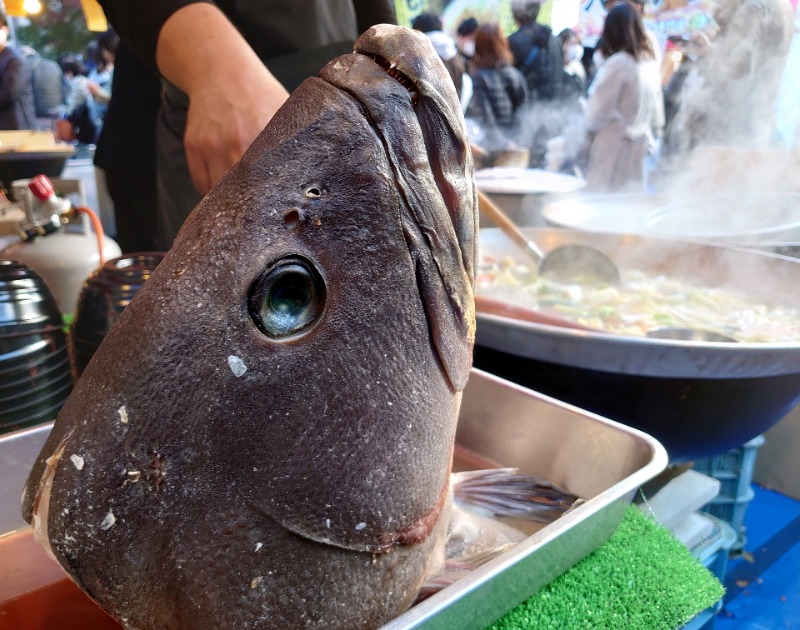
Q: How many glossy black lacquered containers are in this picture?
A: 2